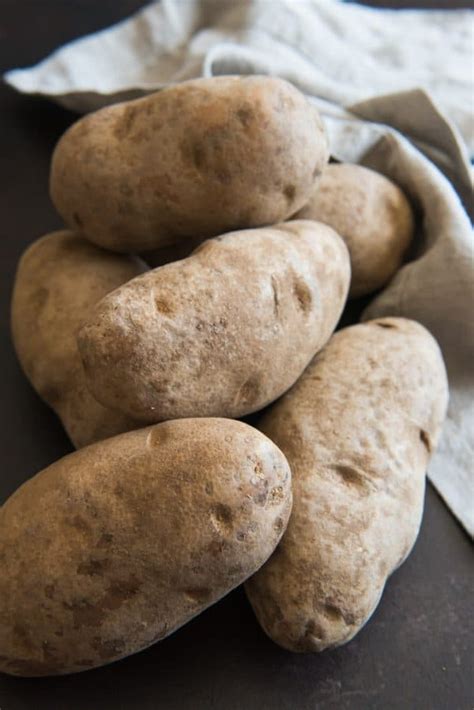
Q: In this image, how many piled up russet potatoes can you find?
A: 6